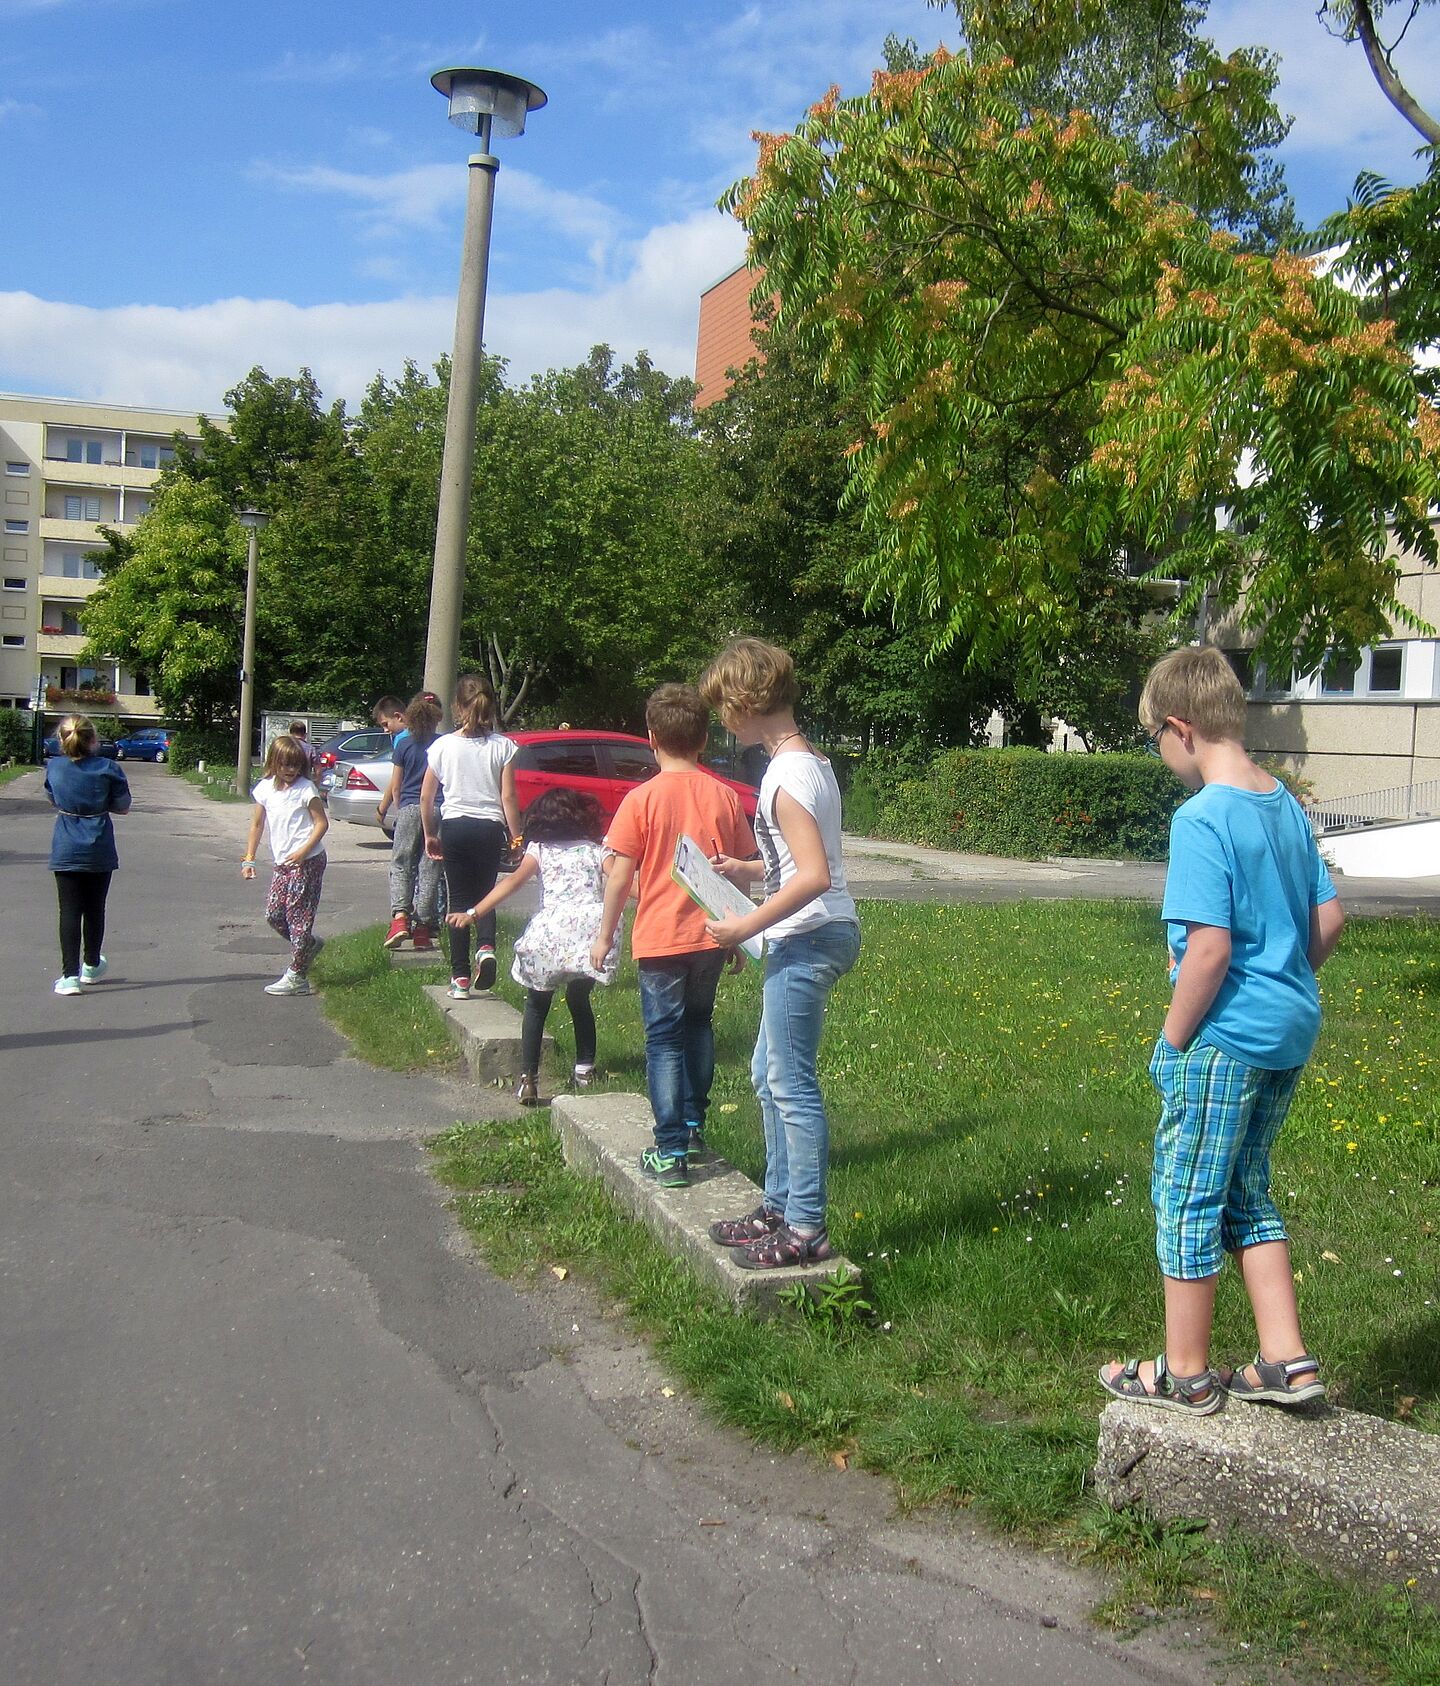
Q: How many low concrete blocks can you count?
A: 4